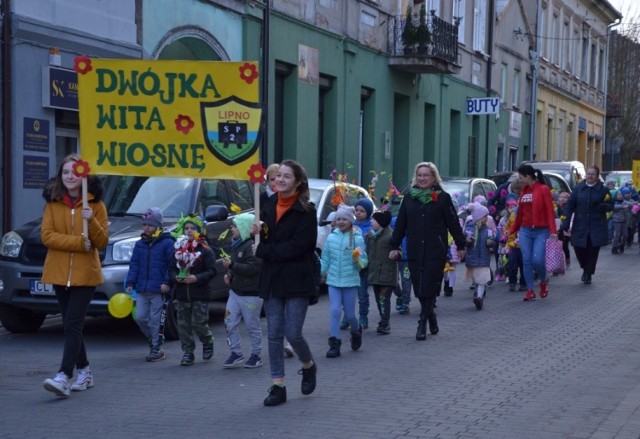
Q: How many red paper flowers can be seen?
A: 5